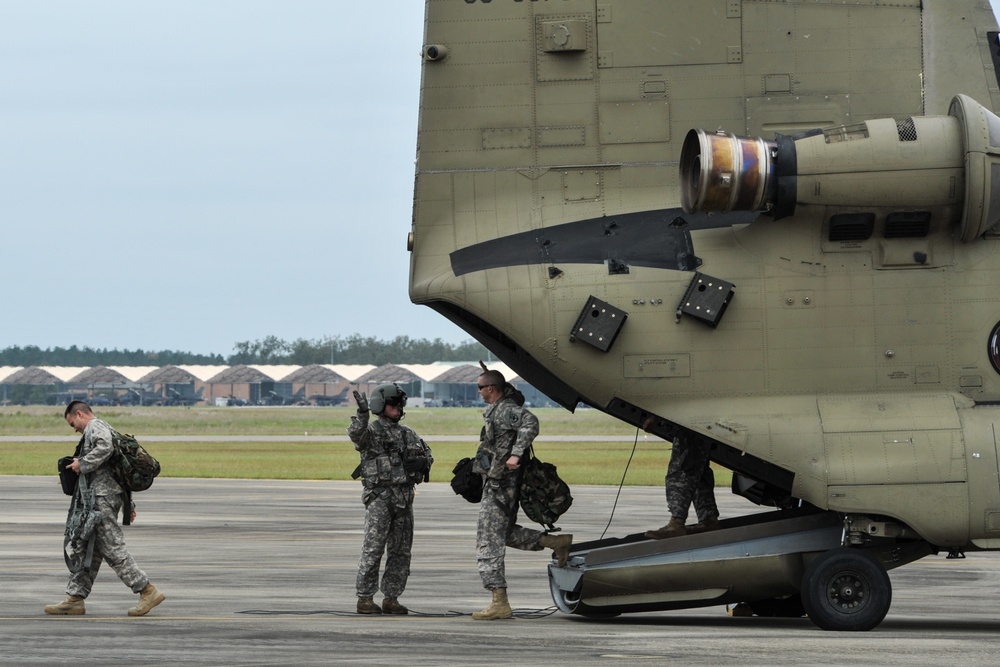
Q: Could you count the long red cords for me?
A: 0